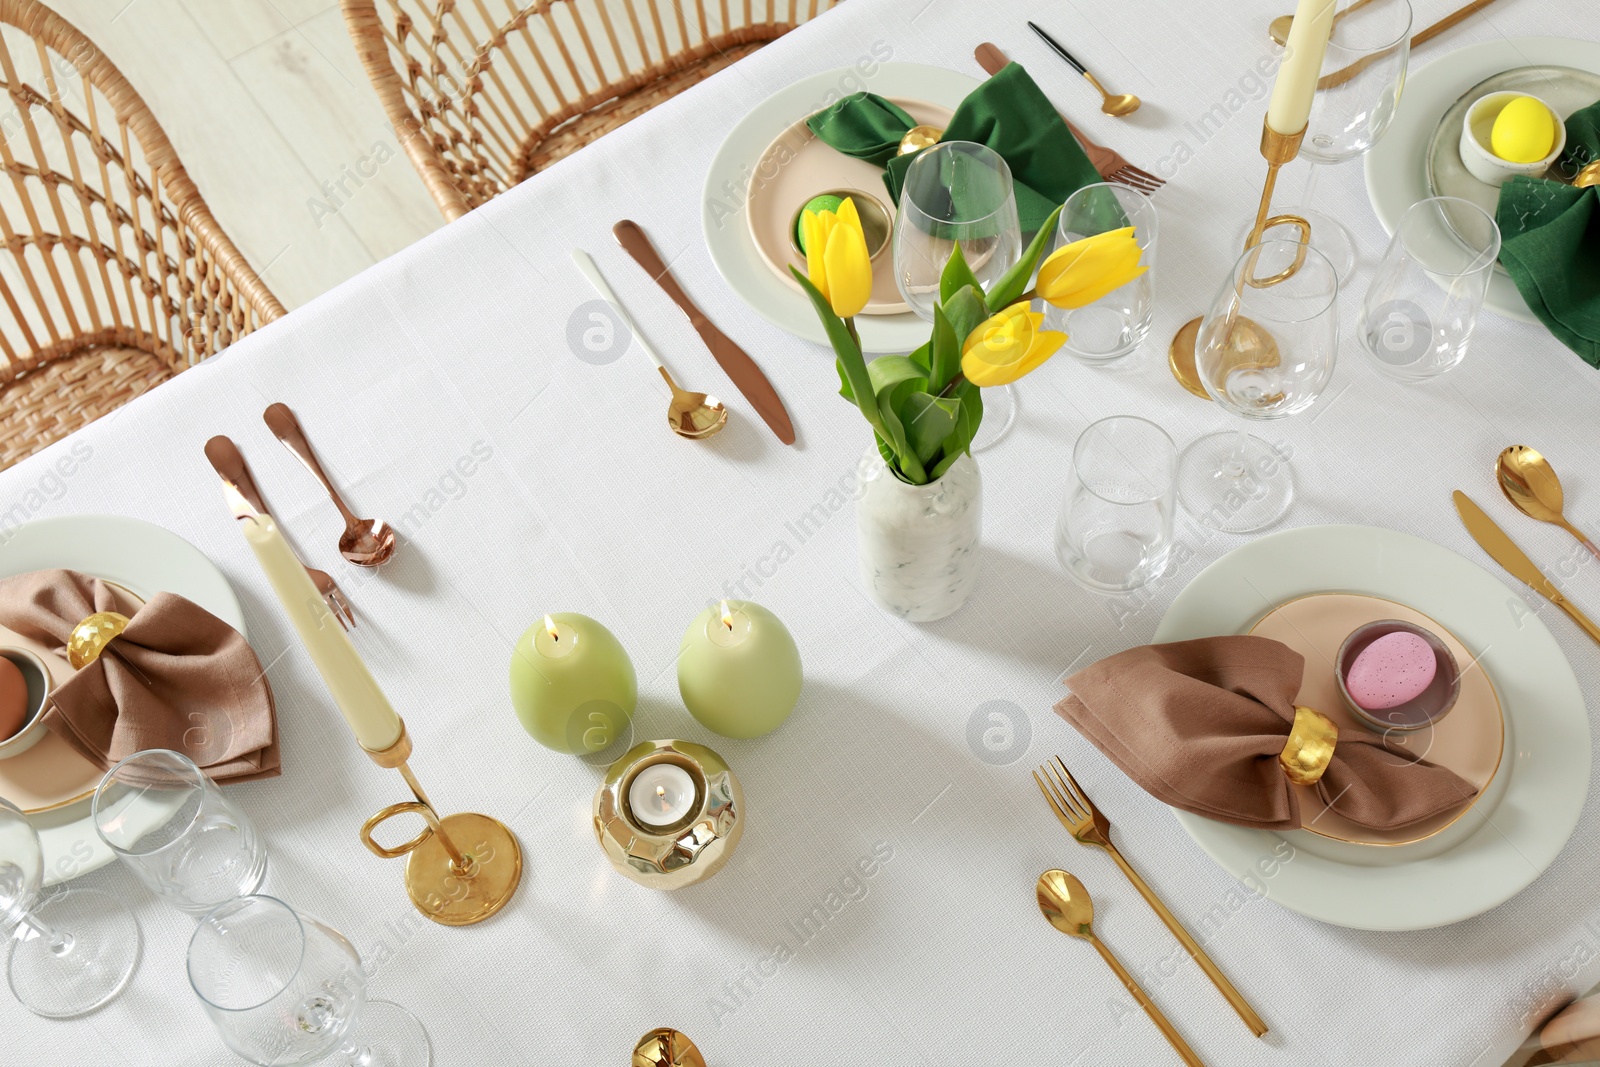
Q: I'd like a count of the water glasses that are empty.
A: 4